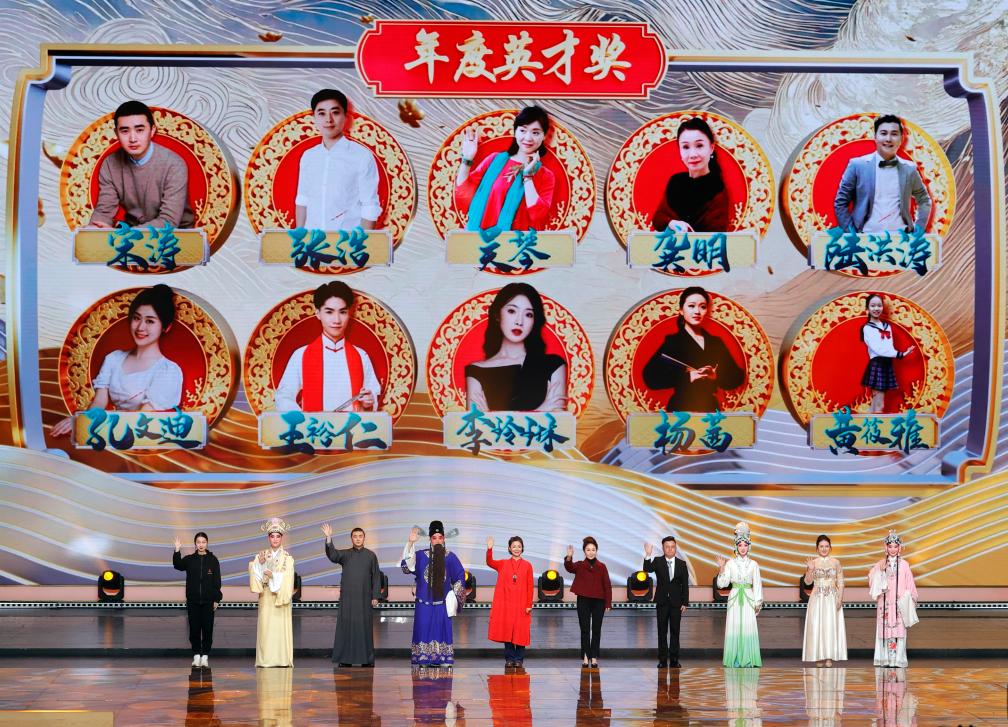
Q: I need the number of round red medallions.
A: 10